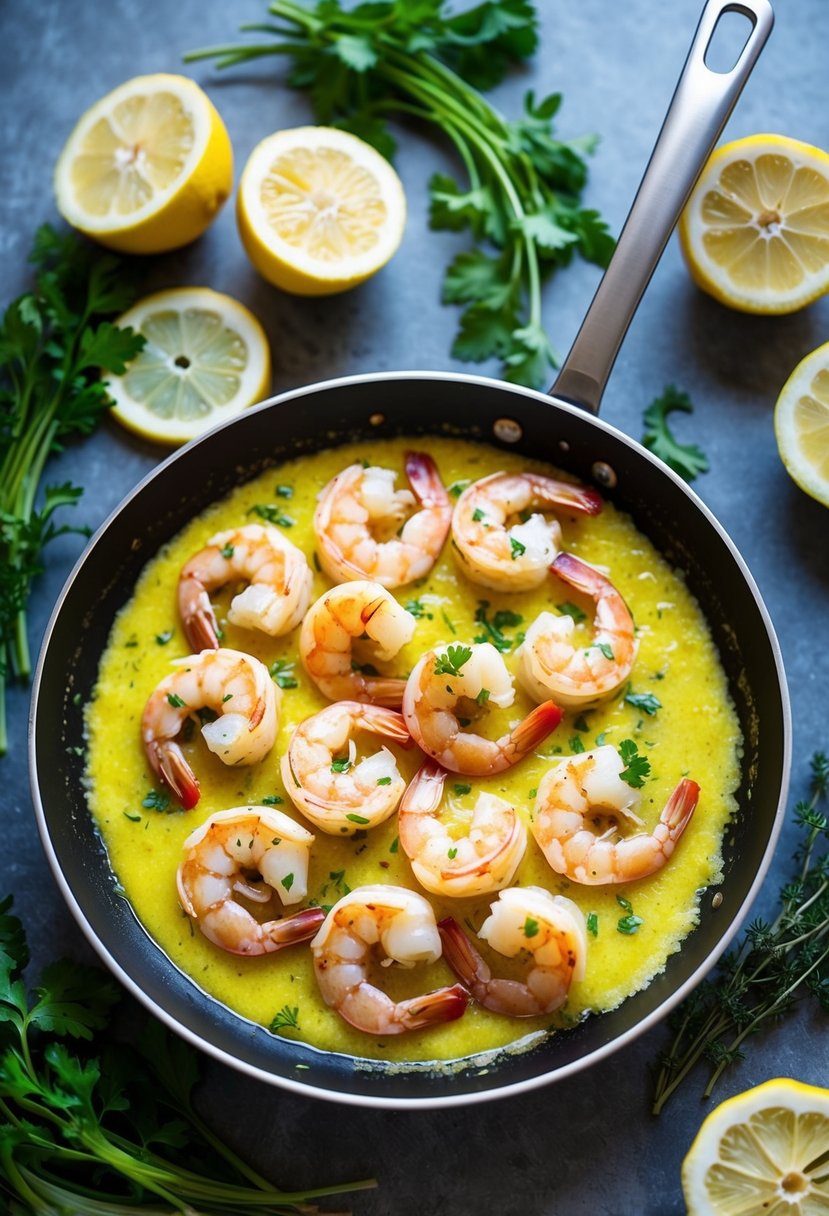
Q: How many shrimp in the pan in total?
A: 13